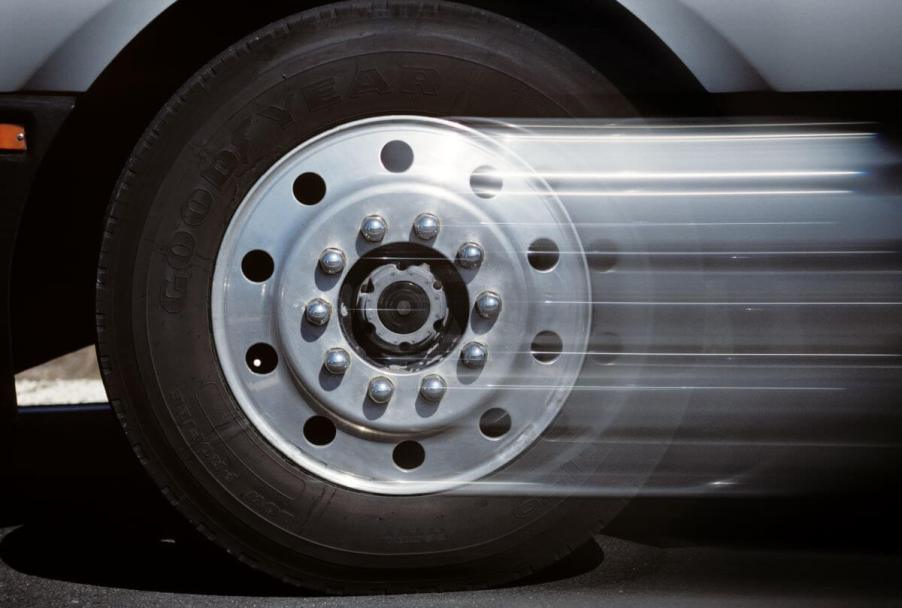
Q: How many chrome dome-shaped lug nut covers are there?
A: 10